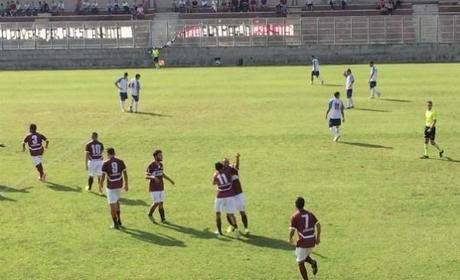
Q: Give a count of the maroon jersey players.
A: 7